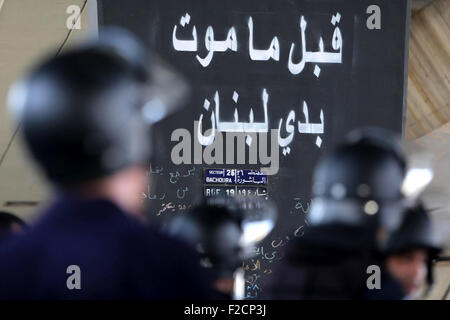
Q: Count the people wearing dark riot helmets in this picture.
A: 4